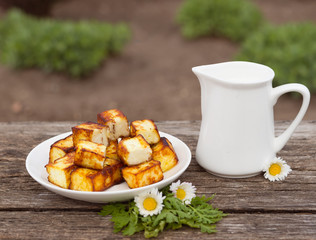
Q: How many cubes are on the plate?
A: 11